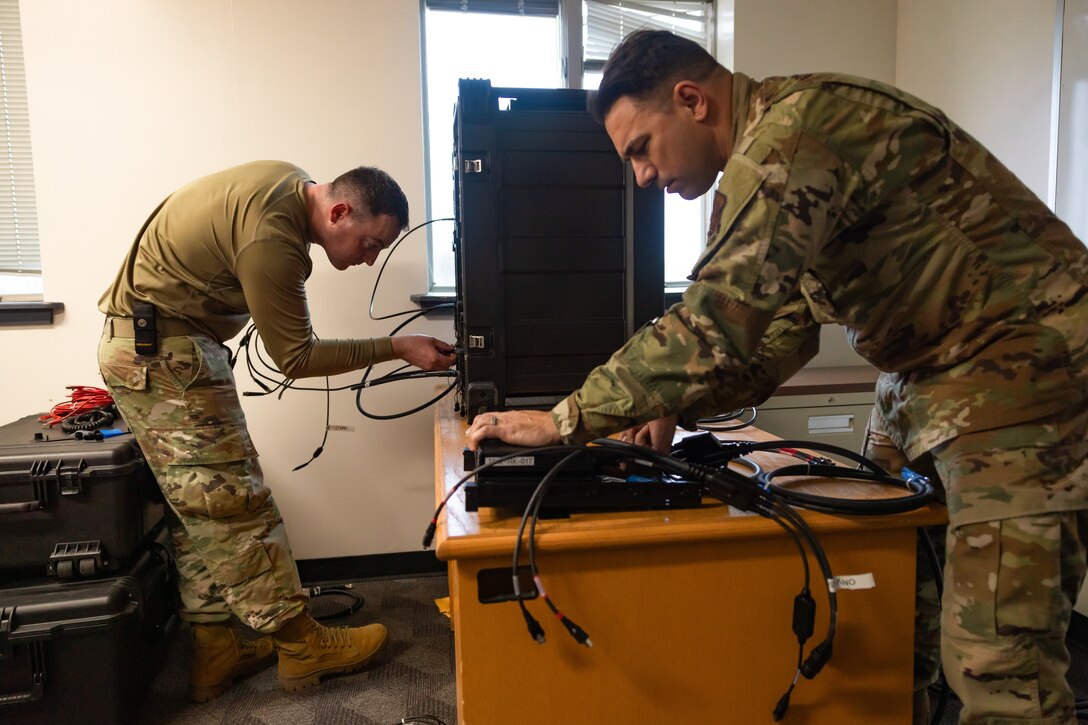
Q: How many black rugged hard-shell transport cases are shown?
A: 2